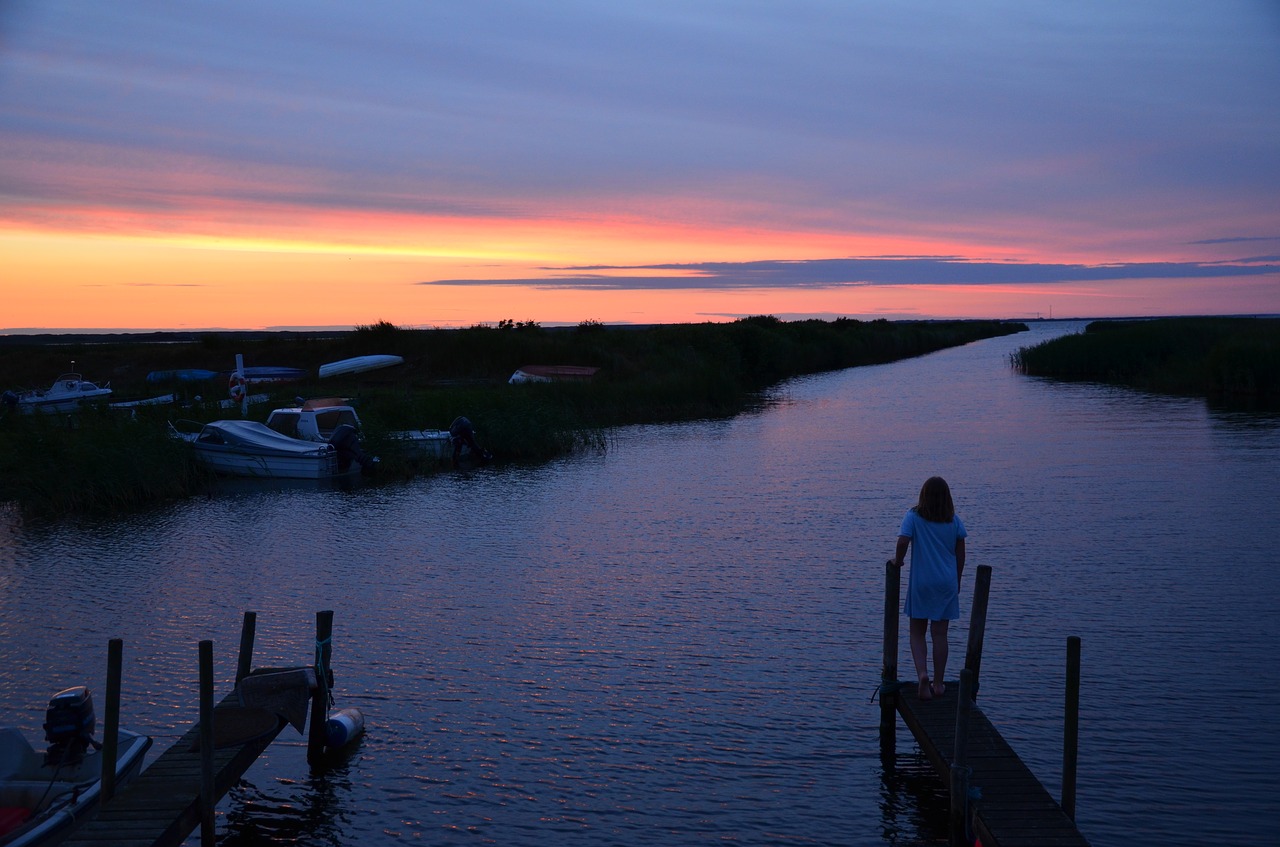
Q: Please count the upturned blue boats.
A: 2